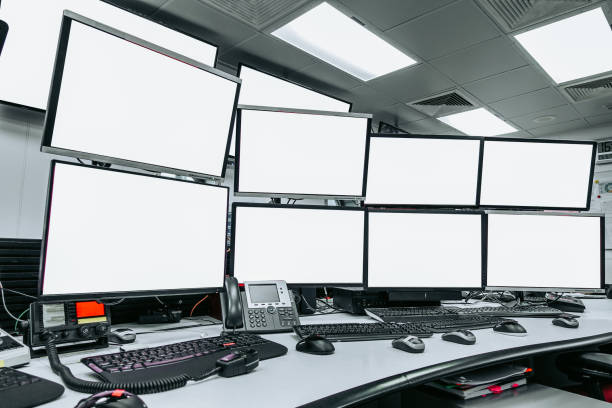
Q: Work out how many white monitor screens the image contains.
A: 10